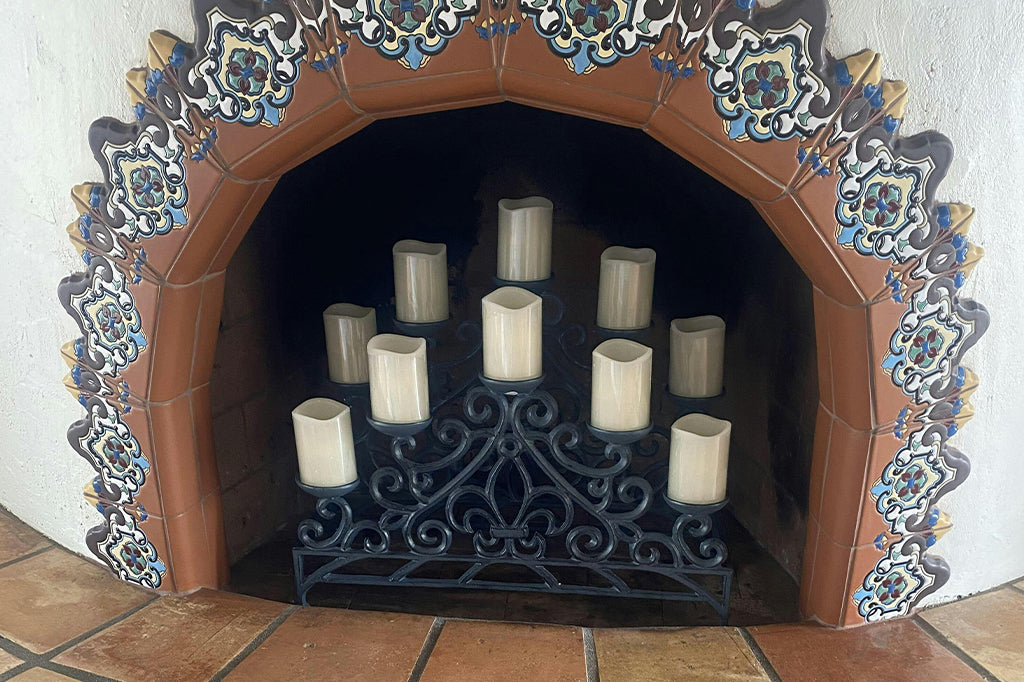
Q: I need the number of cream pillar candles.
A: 10